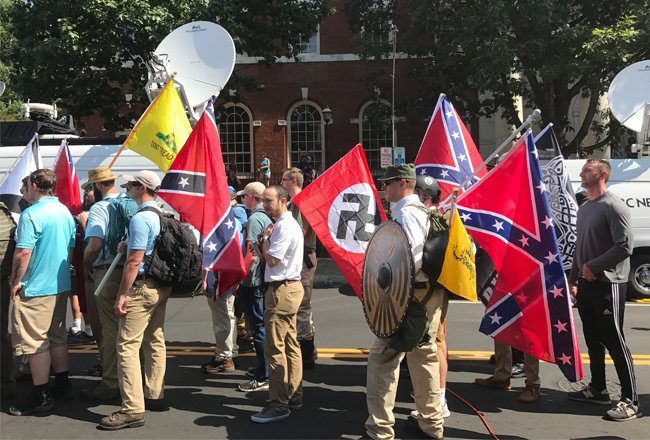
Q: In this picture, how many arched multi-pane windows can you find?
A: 3